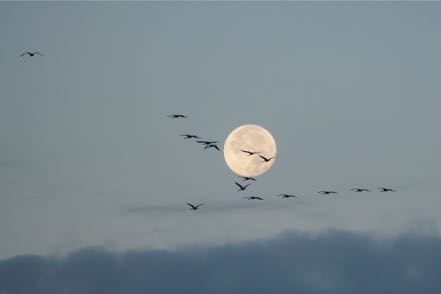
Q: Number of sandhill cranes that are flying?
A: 15